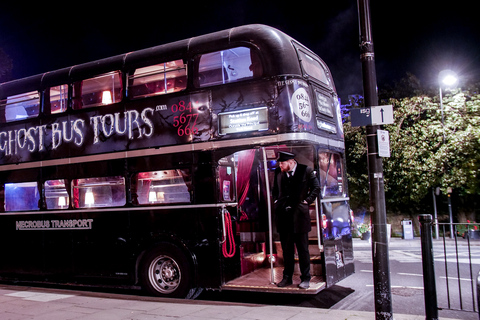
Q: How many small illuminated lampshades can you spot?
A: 5